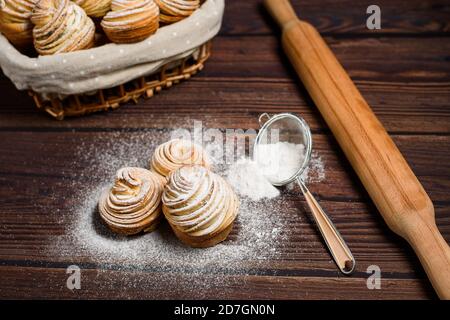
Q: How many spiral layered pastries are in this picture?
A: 8